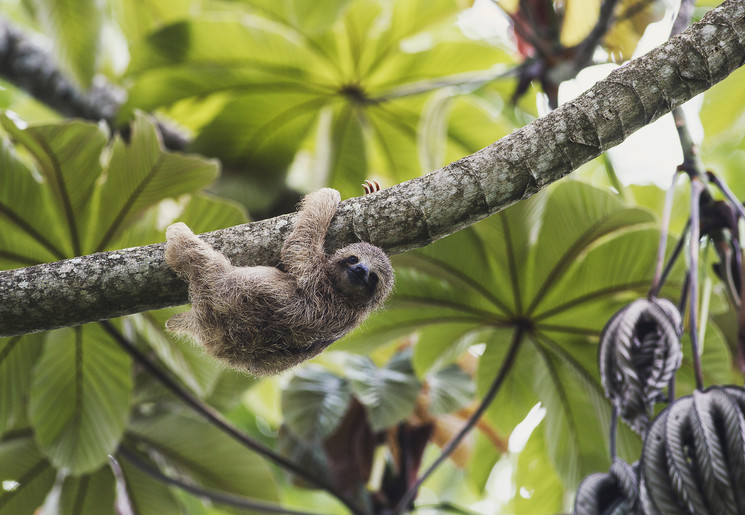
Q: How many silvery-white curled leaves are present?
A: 3